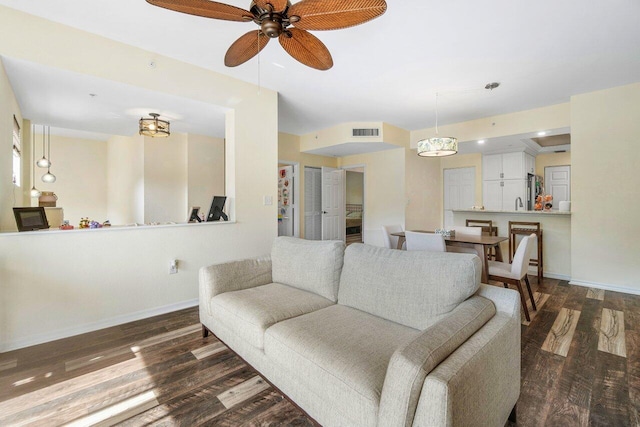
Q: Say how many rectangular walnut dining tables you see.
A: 1